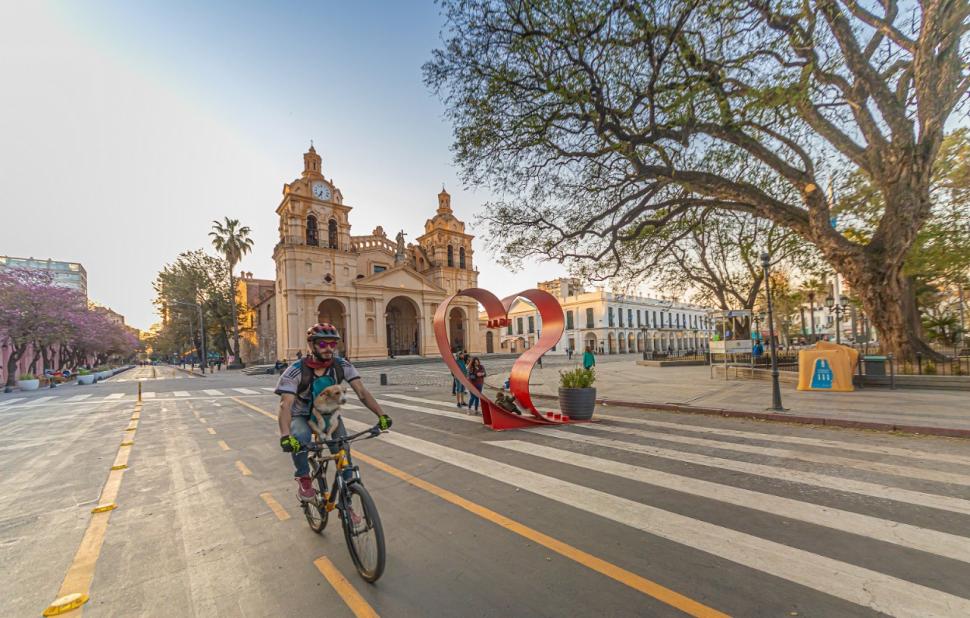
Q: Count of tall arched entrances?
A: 3